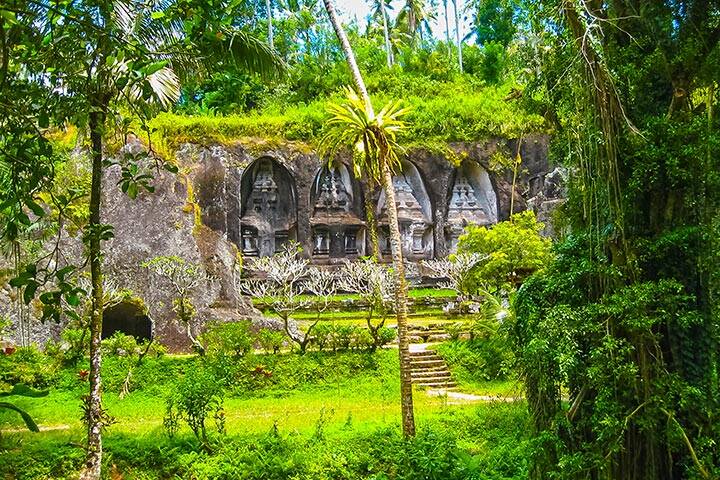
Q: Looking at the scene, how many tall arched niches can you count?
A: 4